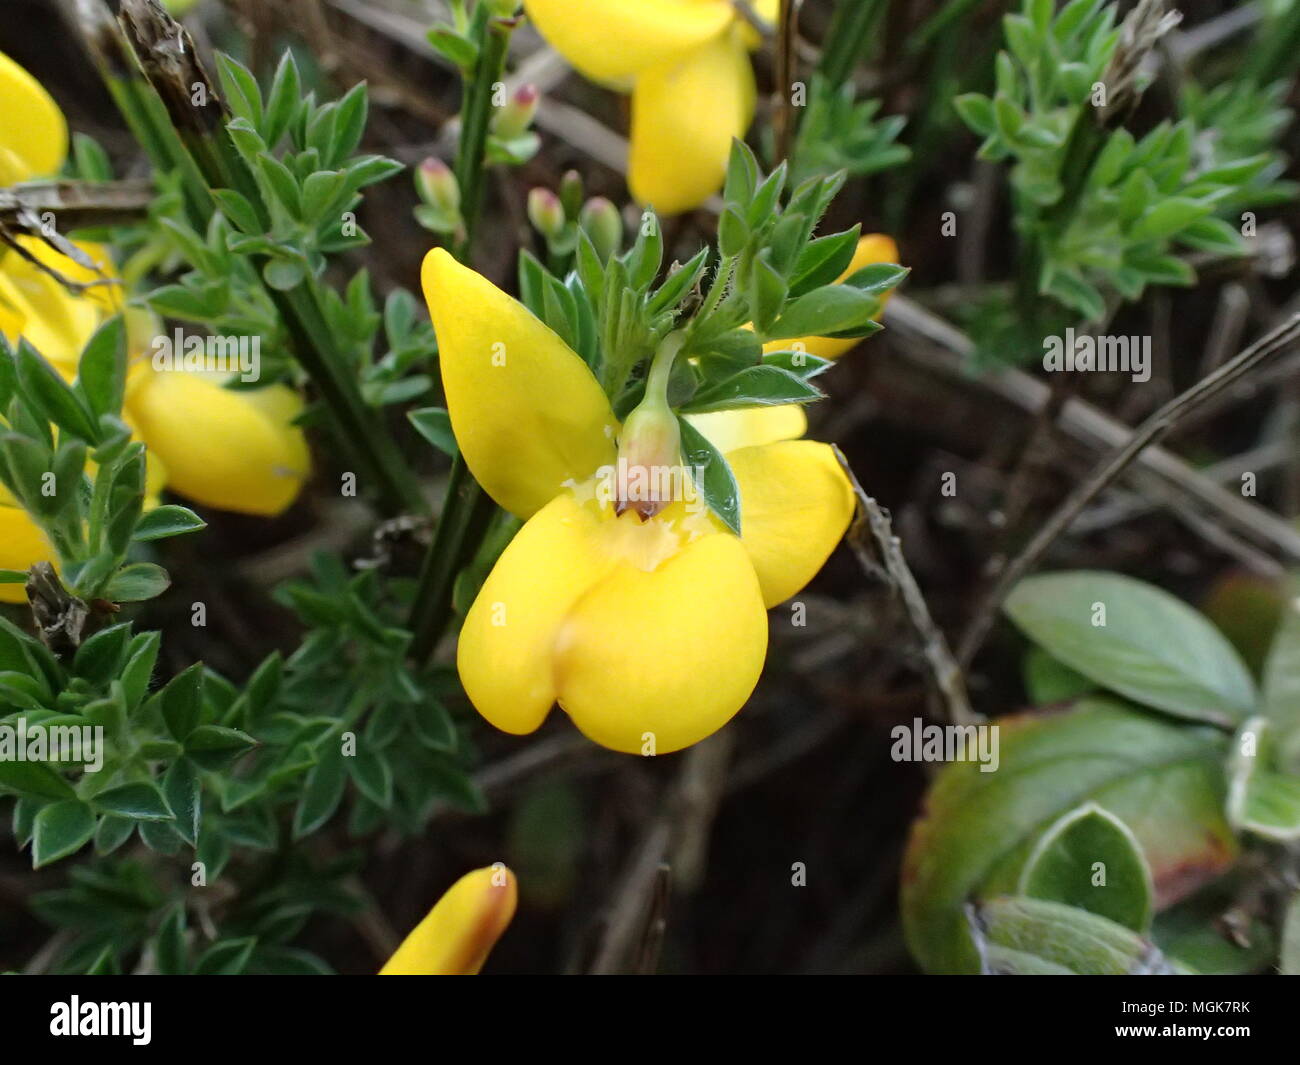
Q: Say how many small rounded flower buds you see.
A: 5